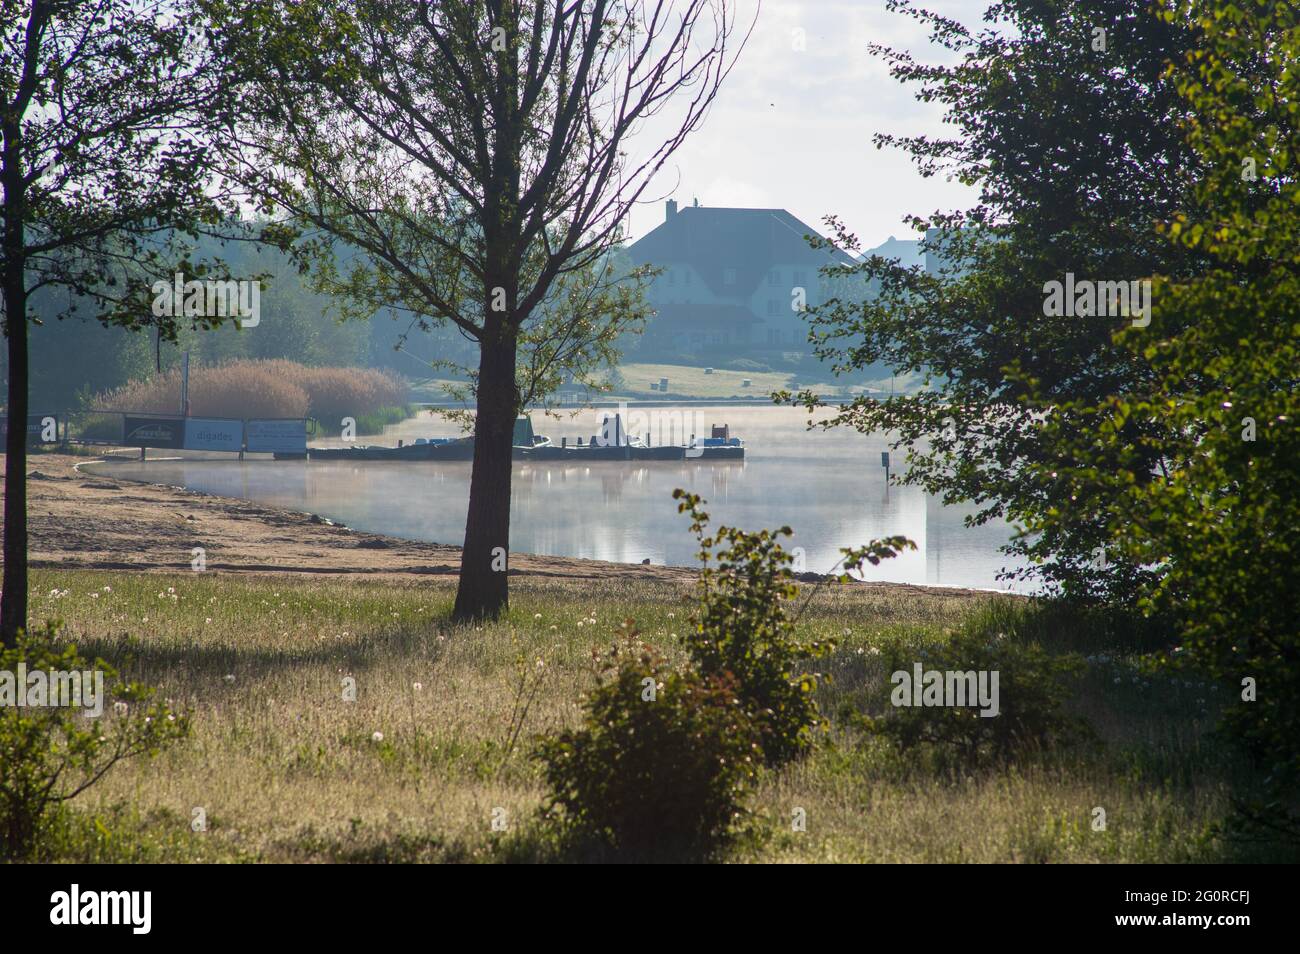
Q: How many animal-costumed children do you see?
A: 0